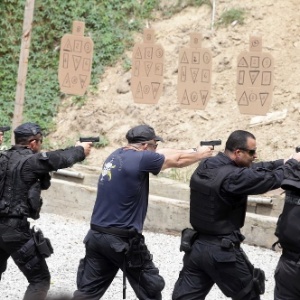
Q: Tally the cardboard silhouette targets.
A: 4